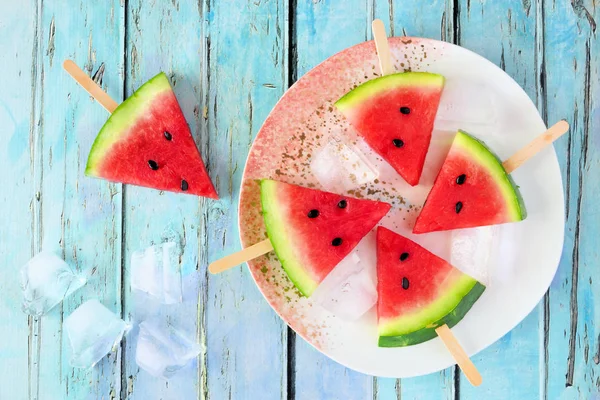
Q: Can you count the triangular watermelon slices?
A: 5